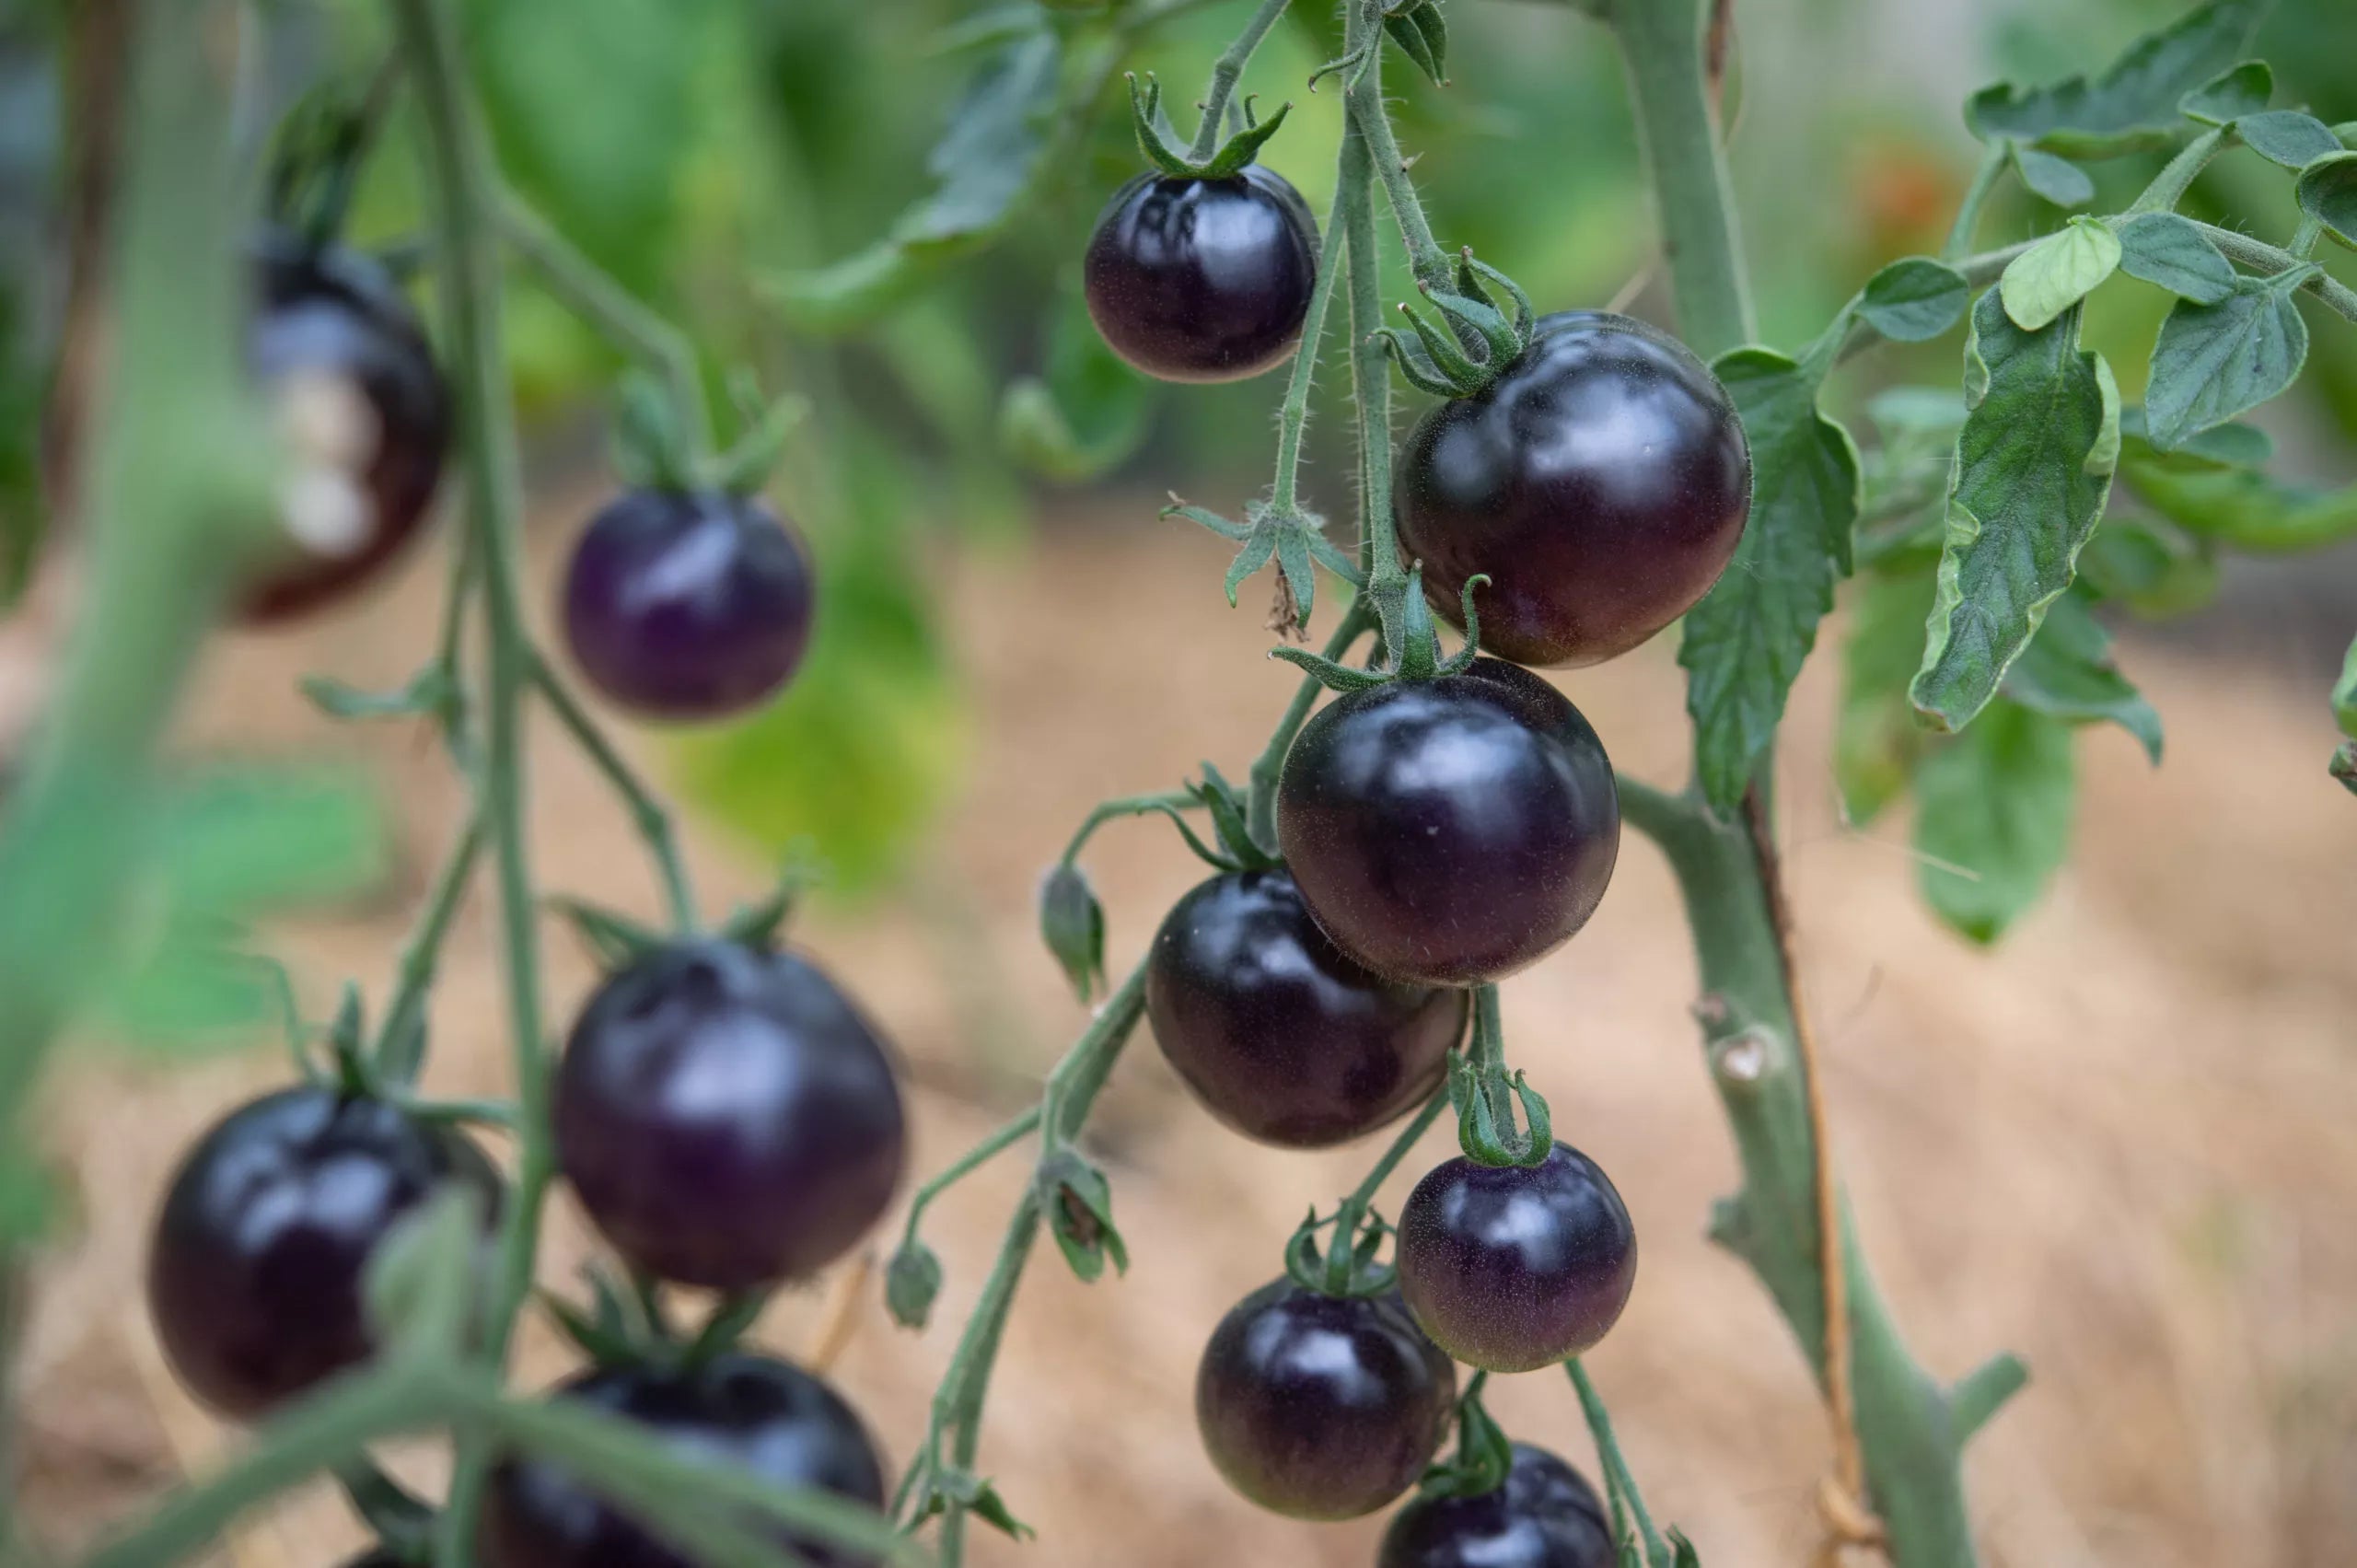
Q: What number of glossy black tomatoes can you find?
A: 12